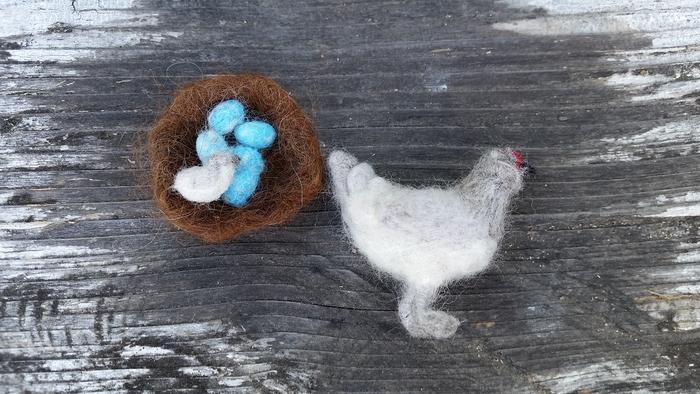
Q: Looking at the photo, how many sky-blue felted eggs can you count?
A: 5